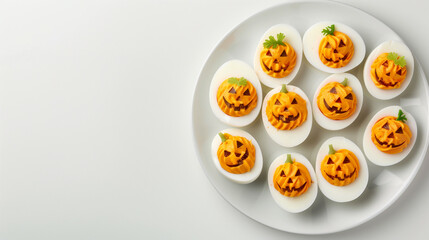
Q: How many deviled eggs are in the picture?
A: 10